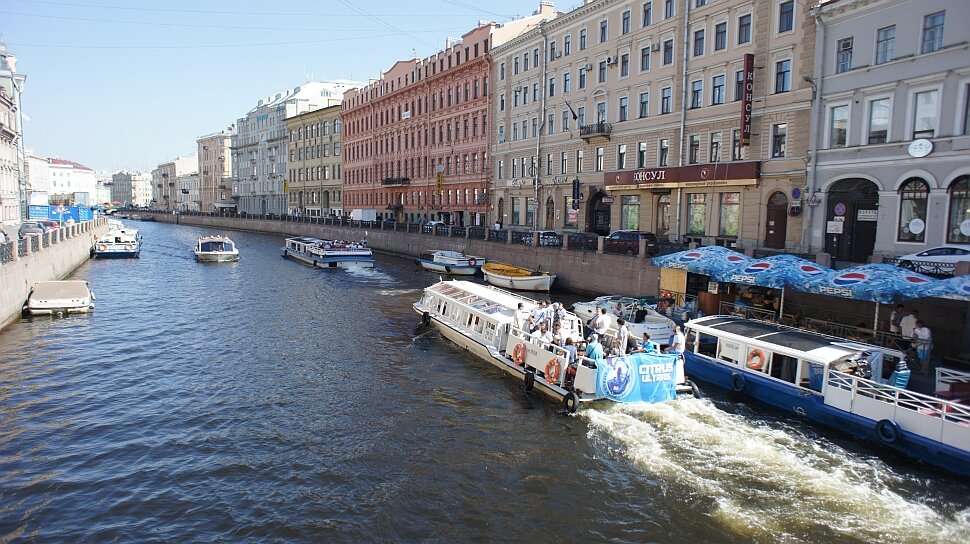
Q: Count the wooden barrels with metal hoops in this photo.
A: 0